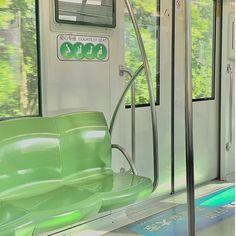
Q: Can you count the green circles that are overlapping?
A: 4